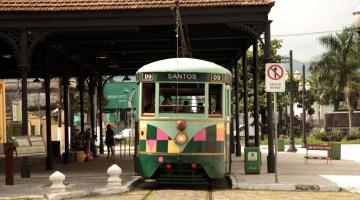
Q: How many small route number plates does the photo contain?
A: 2